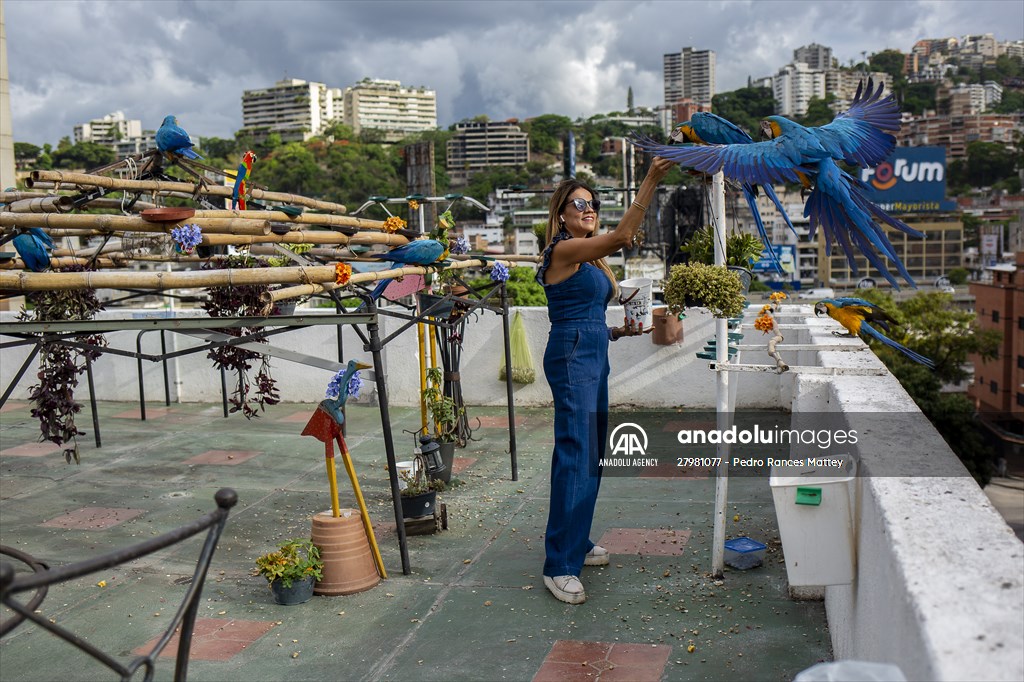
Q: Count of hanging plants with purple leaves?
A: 2